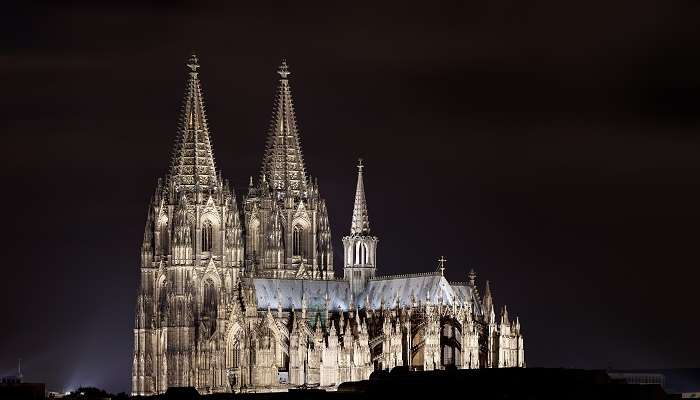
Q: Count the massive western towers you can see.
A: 2